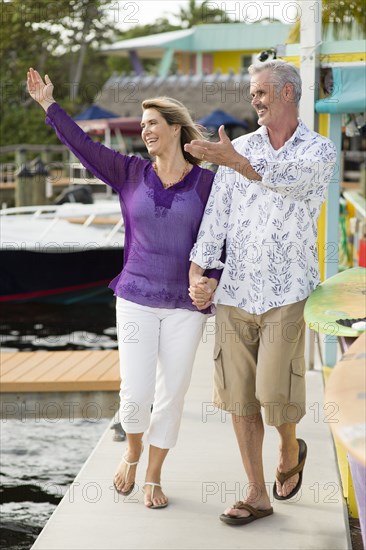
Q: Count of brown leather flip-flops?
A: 2